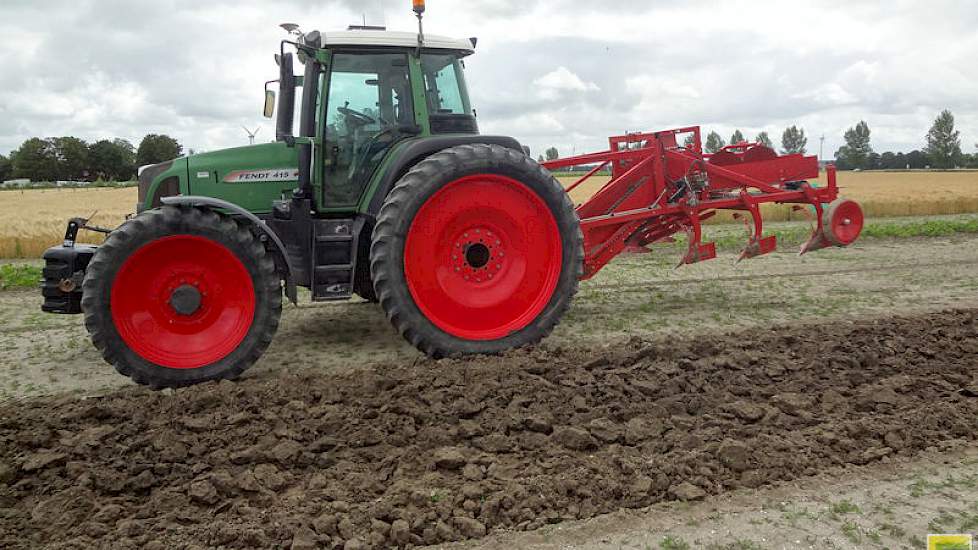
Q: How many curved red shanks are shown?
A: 3